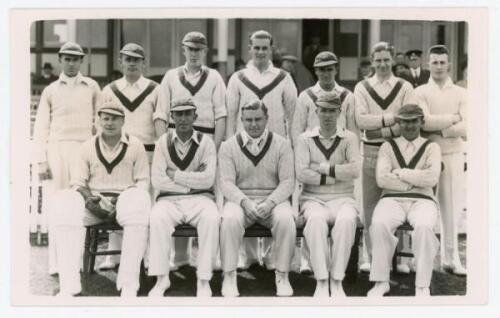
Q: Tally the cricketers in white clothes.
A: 12